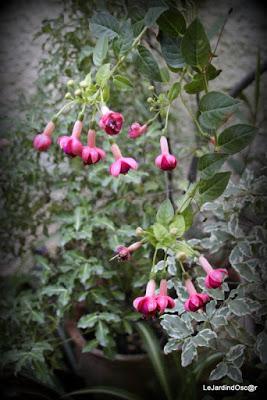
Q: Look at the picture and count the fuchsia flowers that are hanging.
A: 12